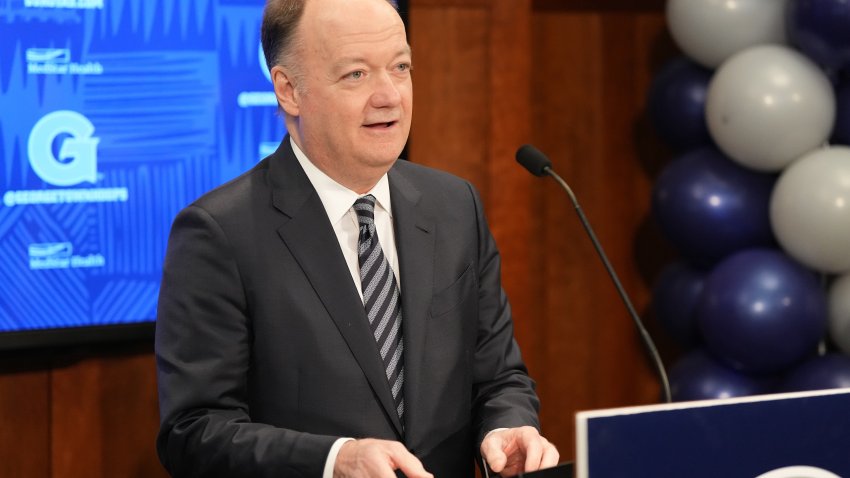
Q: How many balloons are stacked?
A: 12